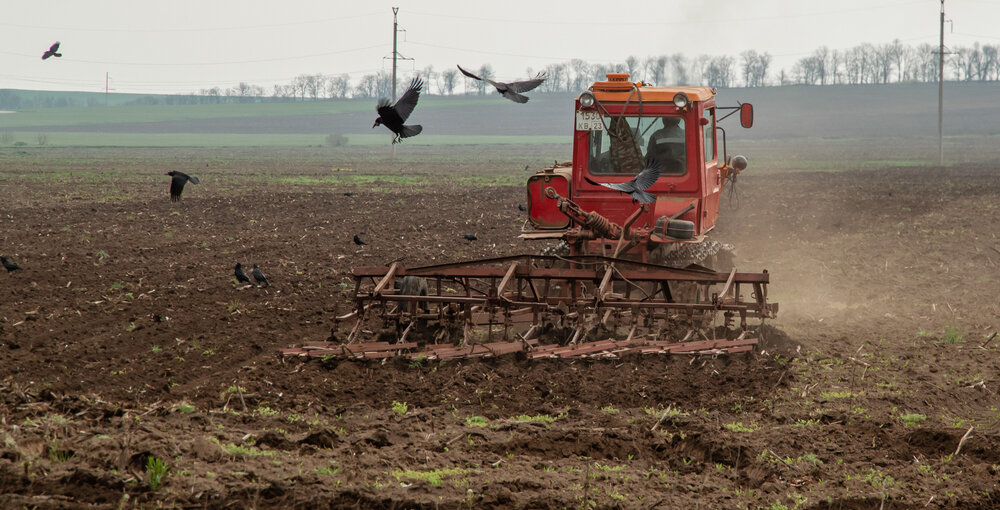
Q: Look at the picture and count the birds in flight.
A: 5